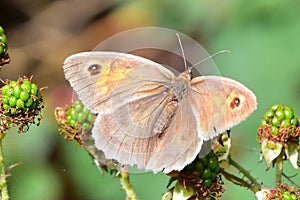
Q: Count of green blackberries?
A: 6